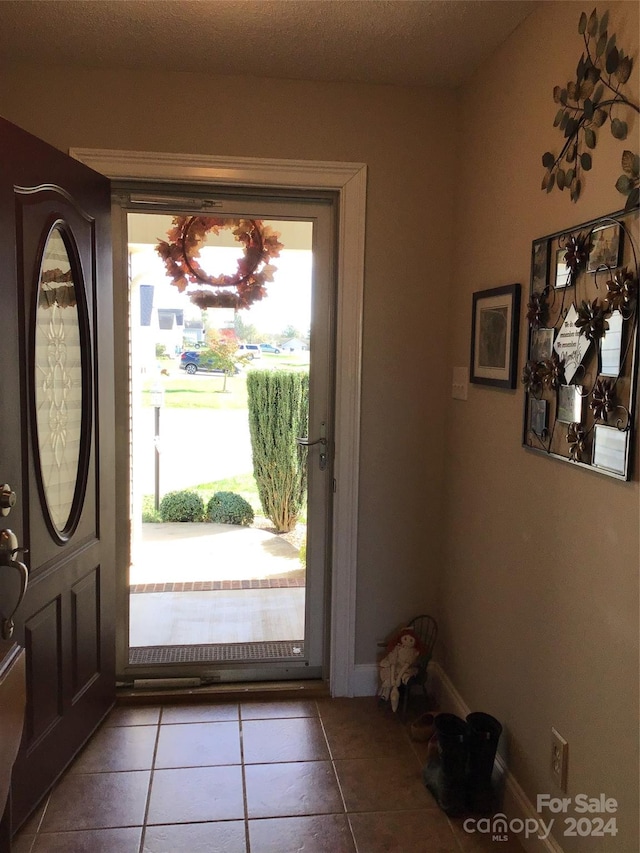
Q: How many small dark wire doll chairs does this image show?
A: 1